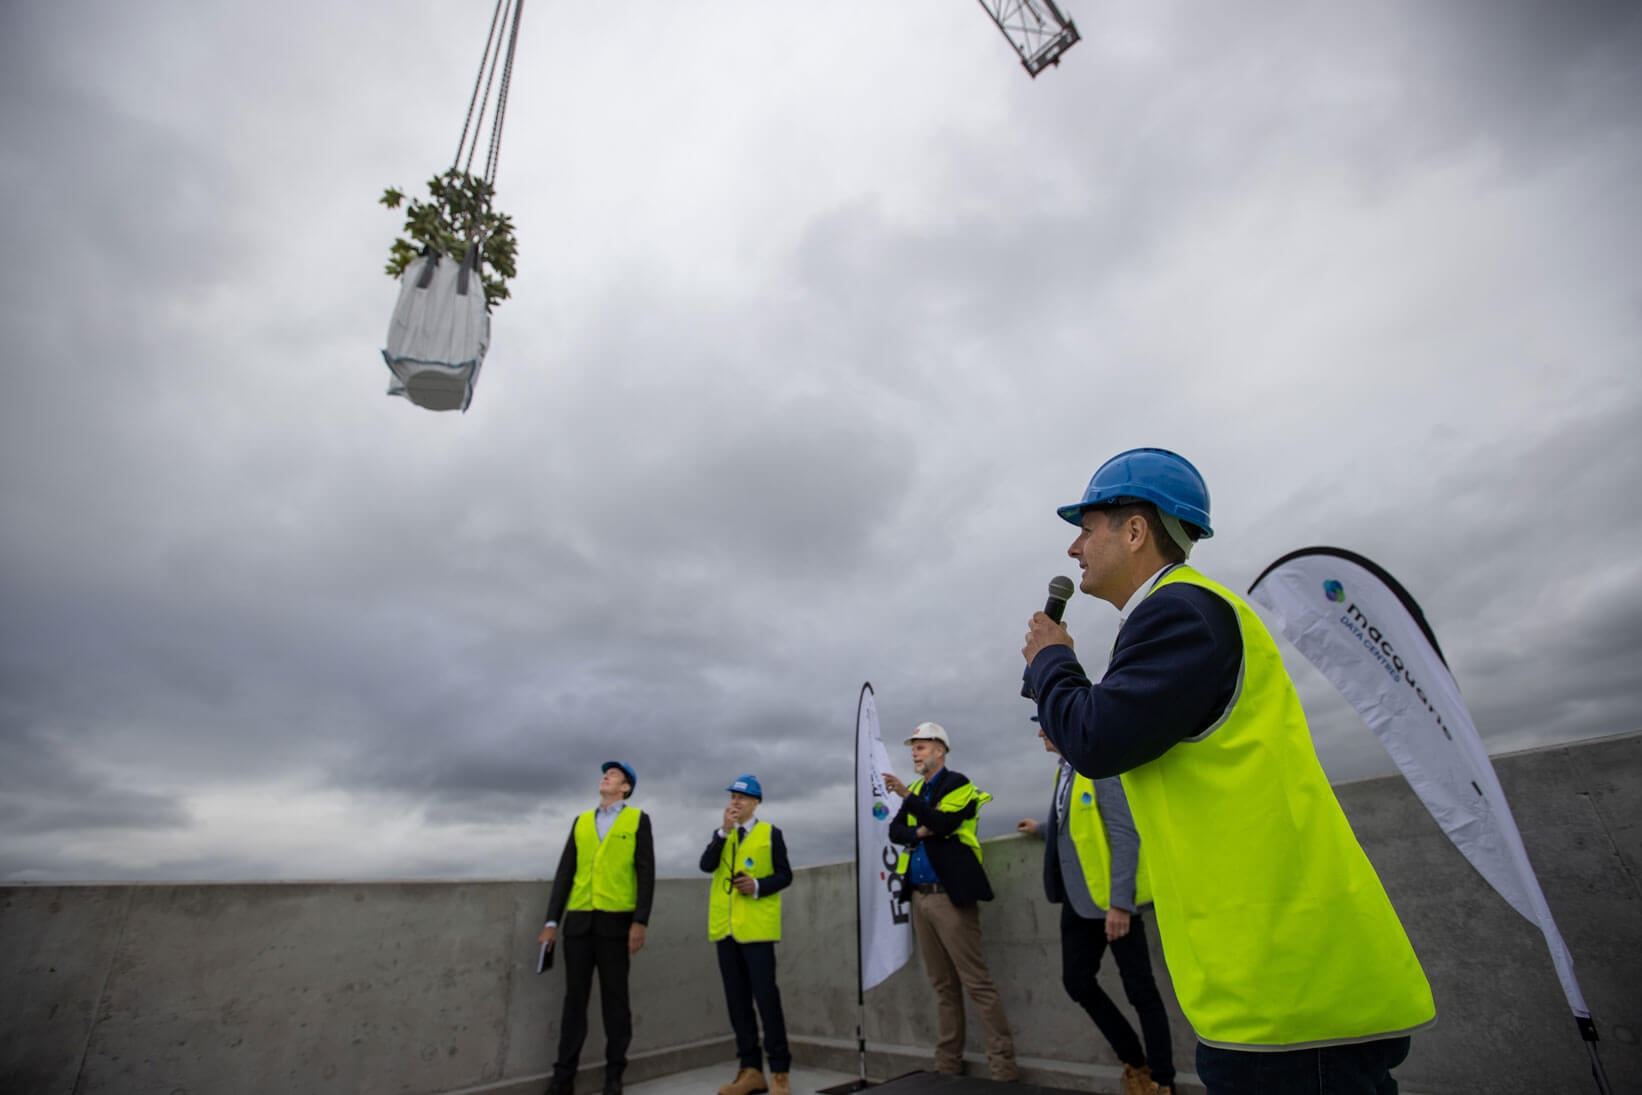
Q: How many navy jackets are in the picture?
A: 3